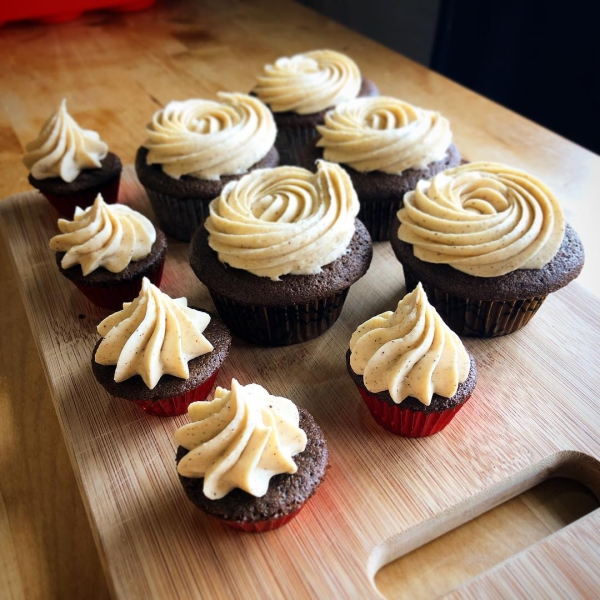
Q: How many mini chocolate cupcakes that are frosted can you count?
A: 5